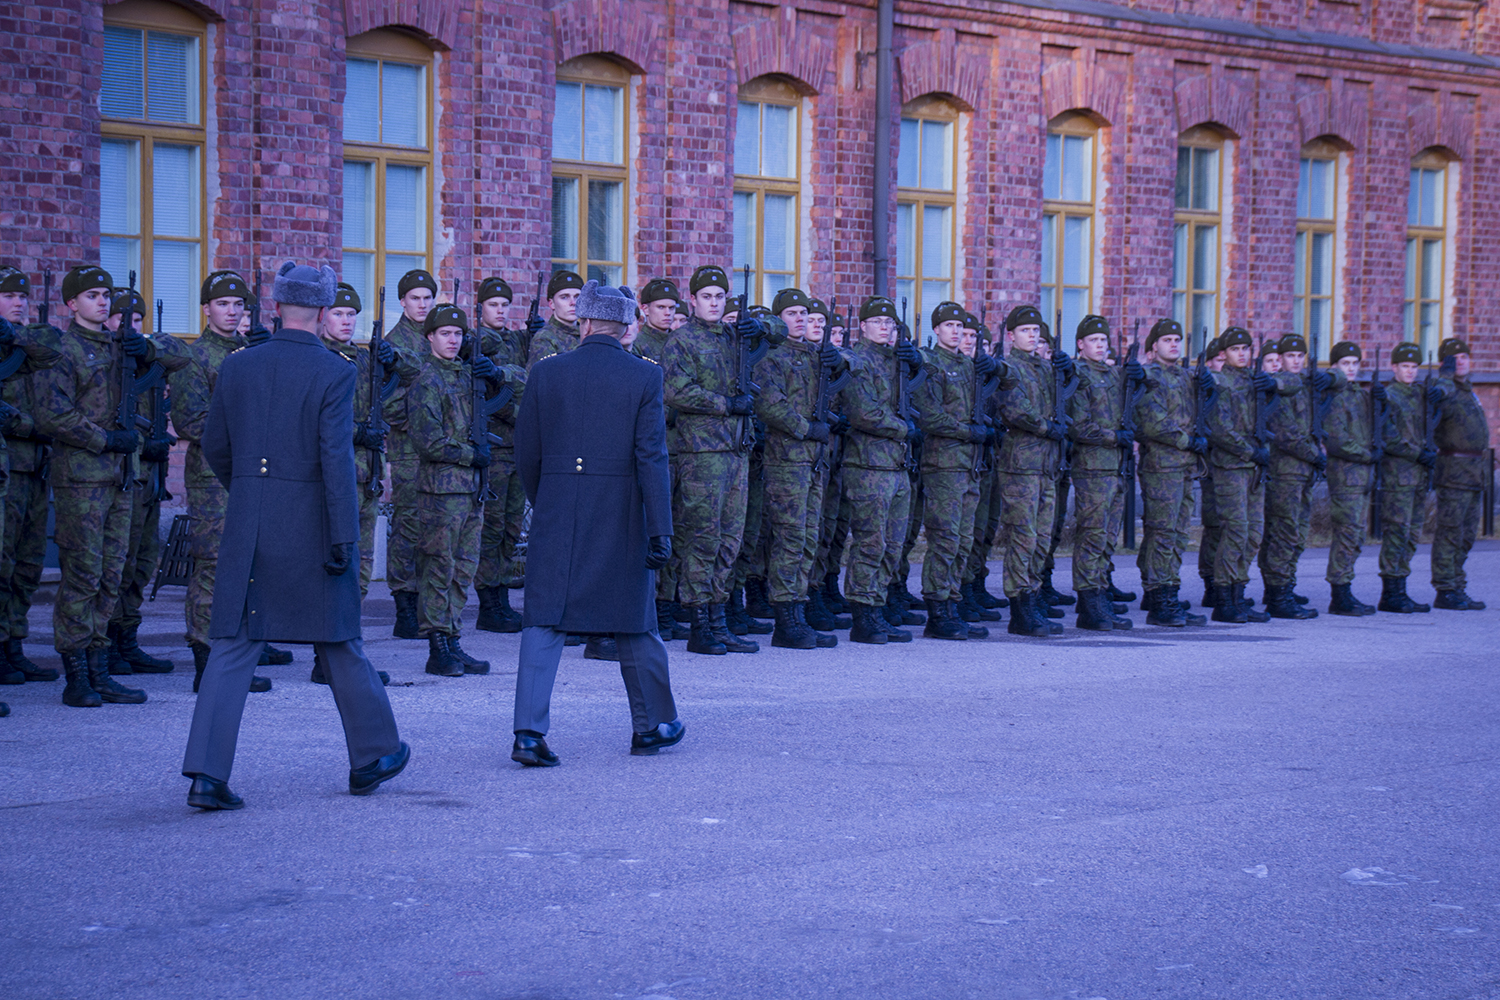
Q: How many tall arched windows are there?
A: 9